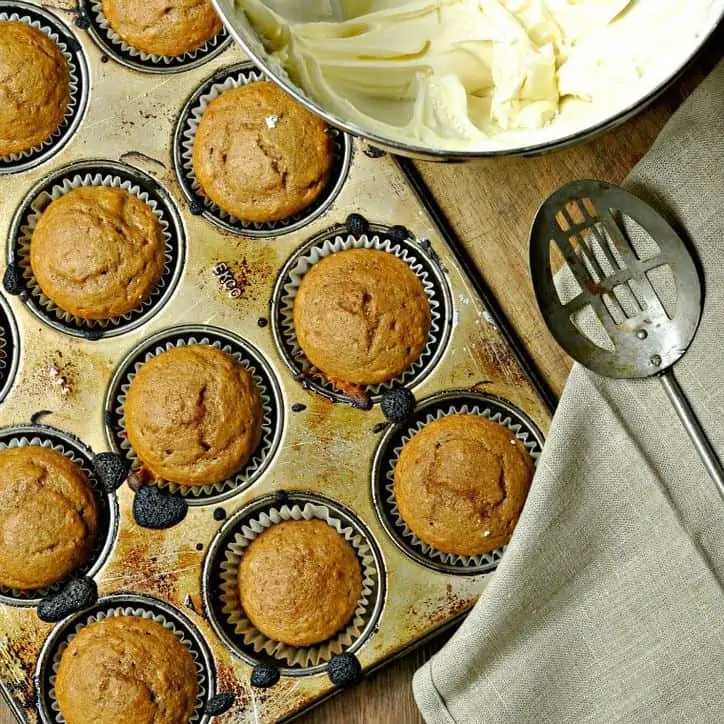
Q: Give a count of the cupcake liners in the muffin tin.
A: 11